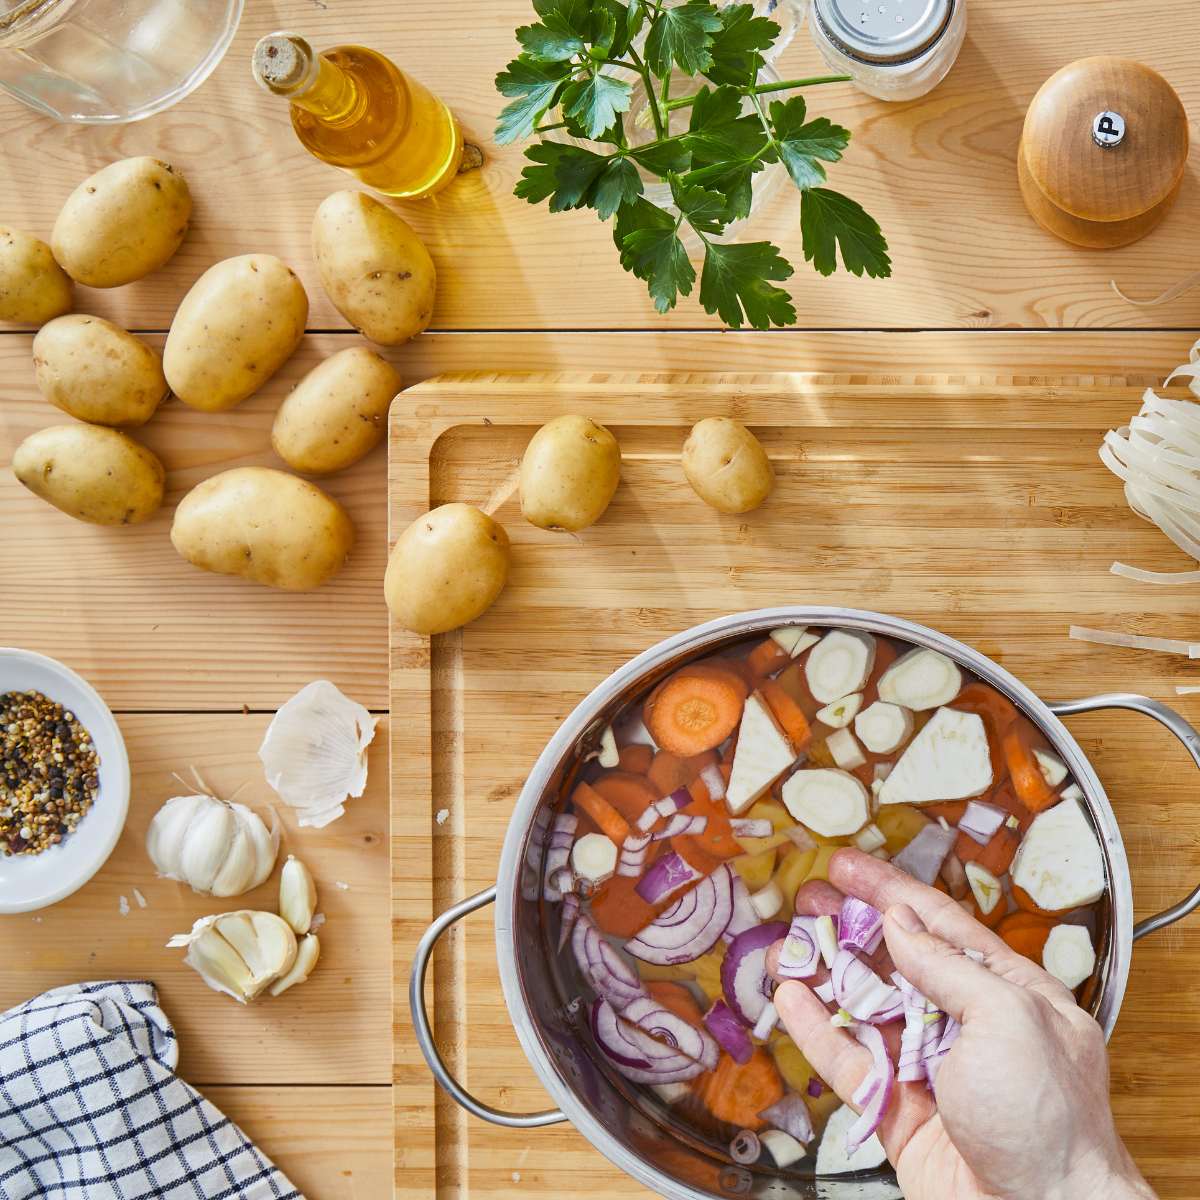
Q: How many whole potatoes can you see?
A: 11